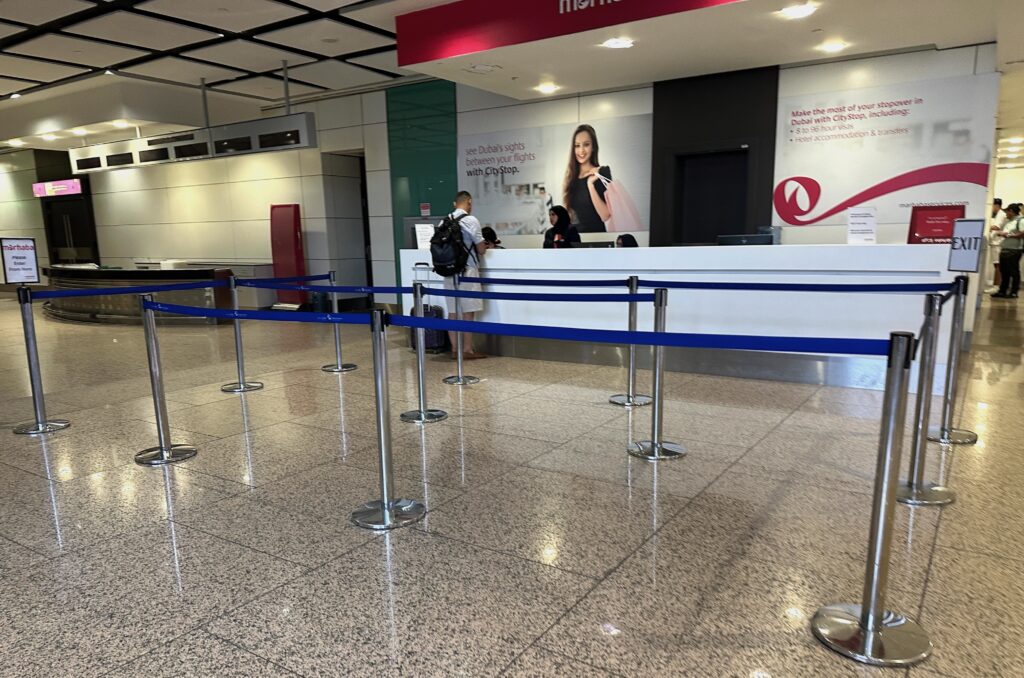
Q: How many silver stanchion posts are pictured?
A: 12